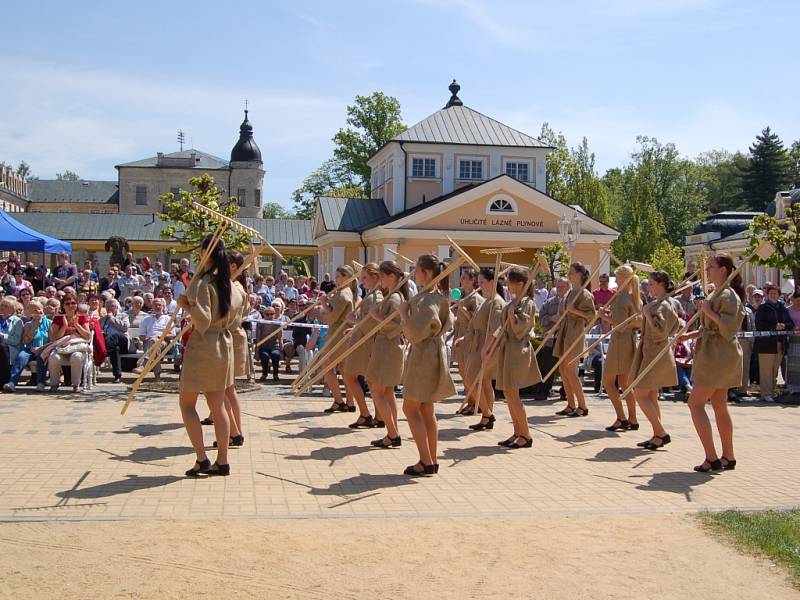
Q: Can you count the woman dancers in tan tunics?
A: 13